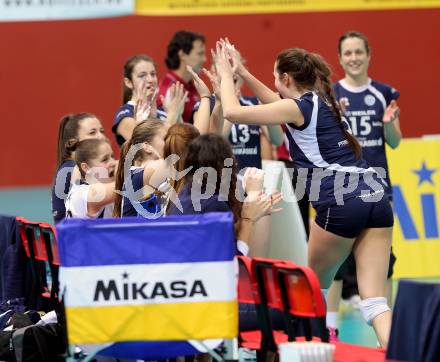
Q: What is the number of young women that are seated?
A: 5